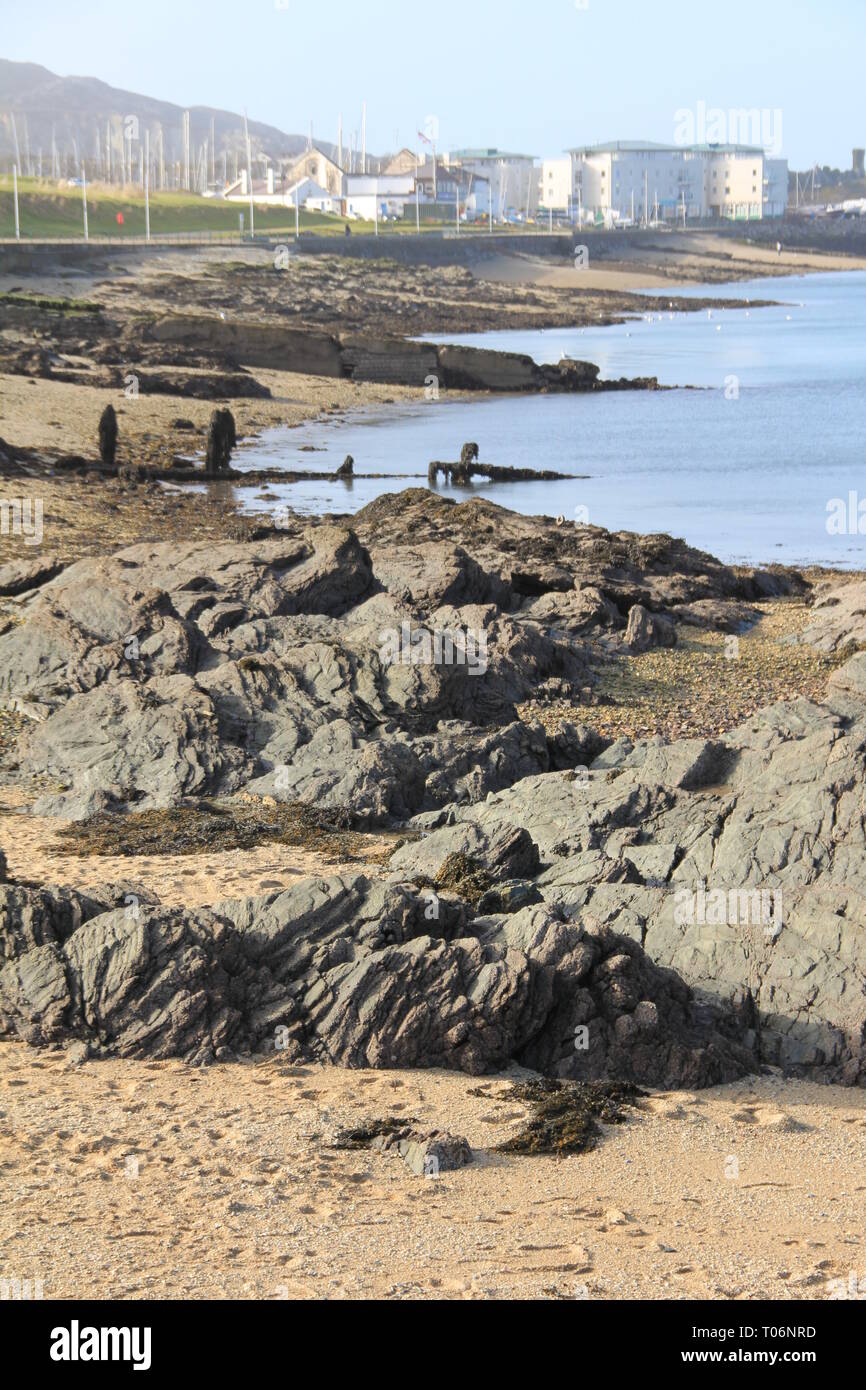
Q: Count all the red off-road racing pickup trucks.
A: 0